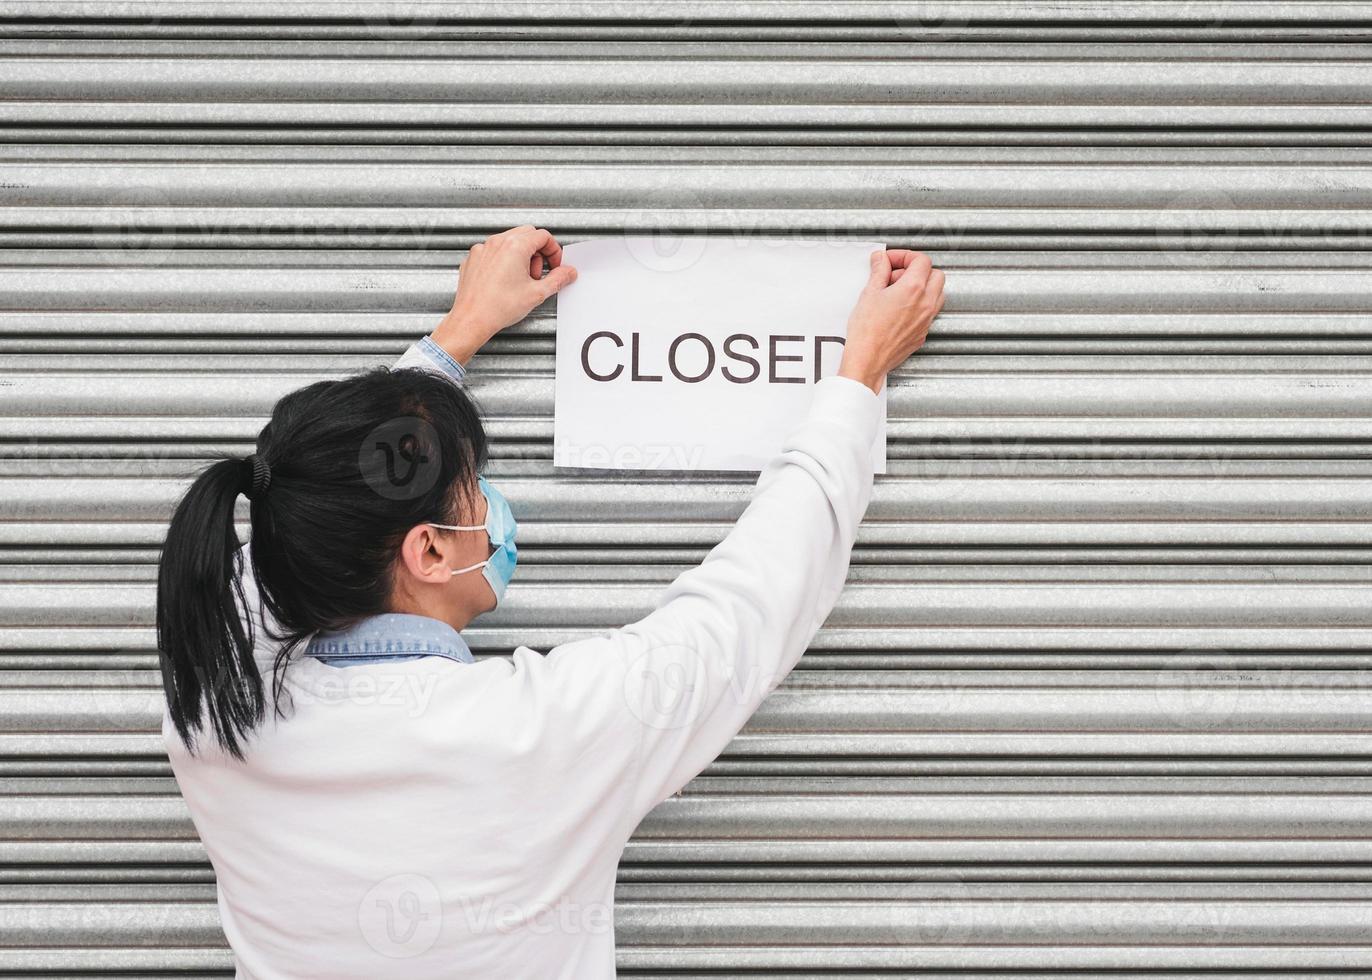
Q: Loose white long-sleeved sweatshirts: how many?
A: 1